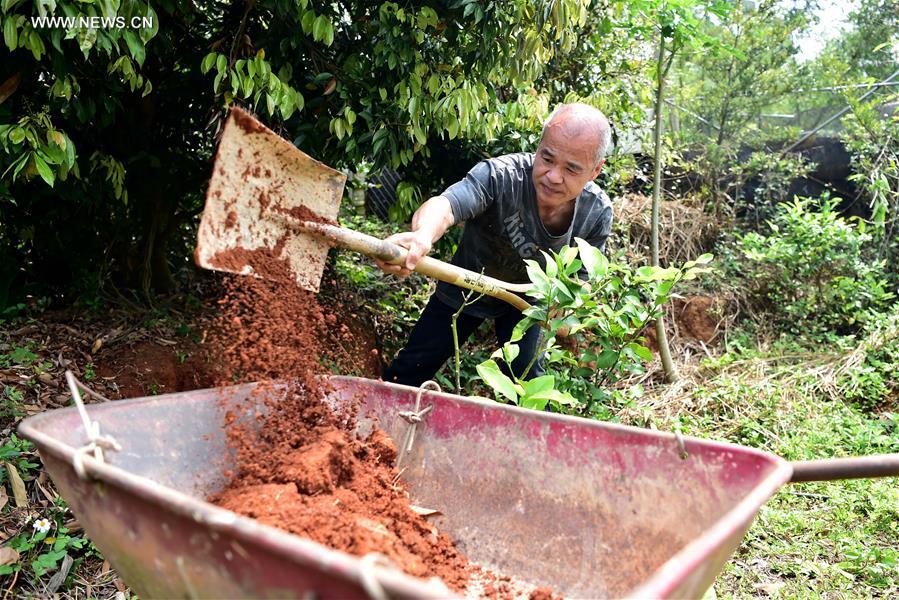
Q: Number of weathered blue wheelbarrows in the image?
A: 0